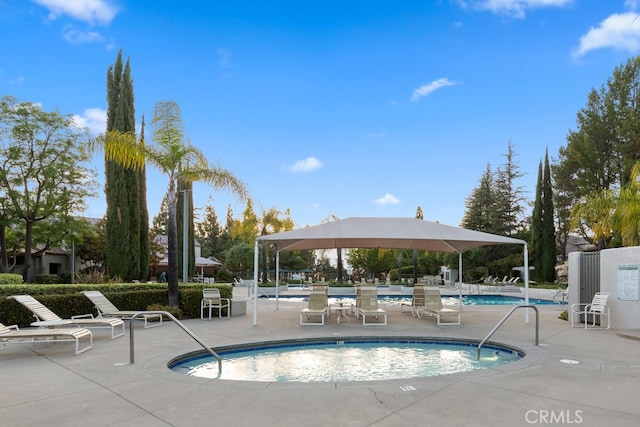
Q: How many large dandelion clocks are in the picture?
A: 0